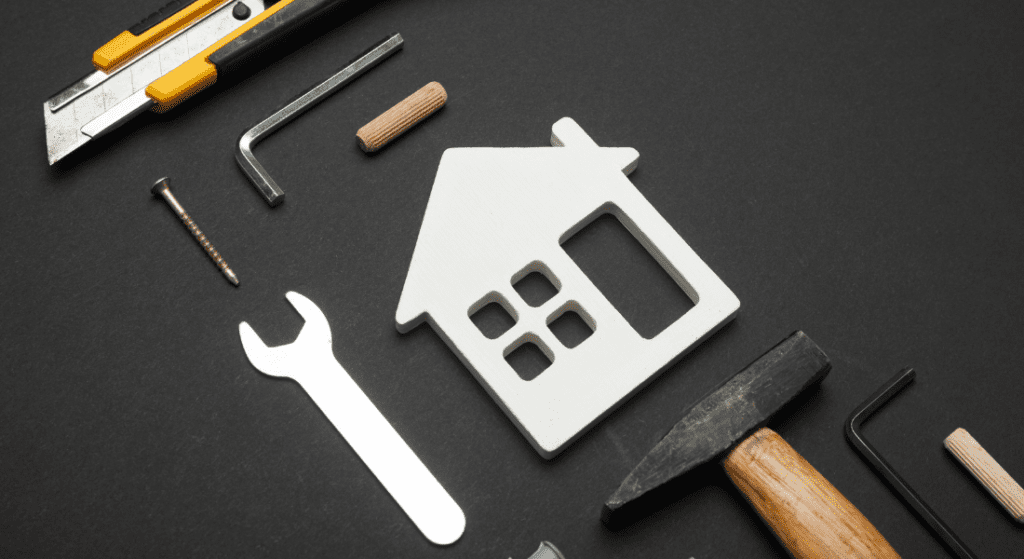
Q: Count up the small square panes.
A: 4